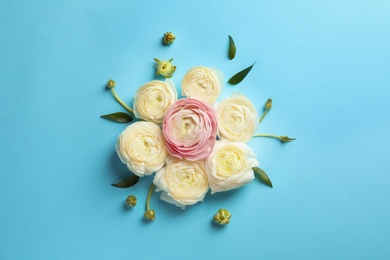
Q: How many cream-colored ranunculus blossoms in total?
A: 6